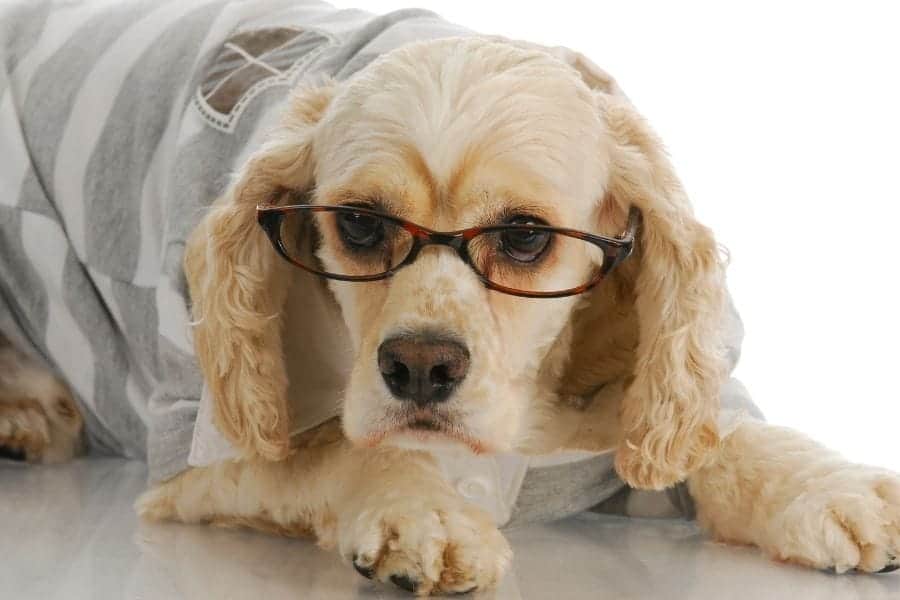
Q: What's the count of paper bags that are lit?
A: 0